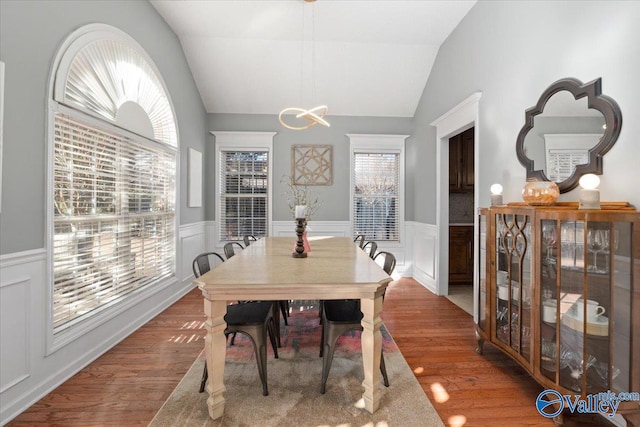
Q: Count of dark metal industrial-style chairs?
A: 6